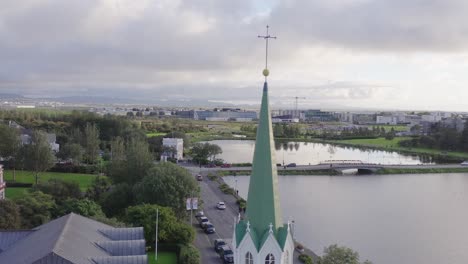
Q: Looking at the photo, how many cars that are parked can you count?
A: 5